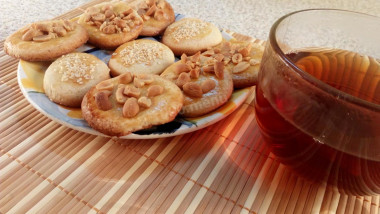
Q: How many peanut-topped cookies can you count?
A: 6